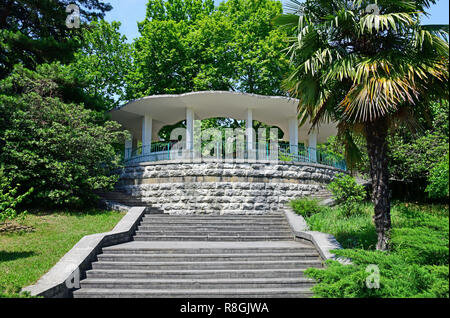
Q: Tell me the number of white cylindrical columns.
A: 6